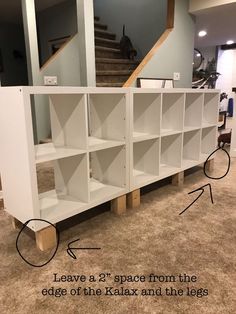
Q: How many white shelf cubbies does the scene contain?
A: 12